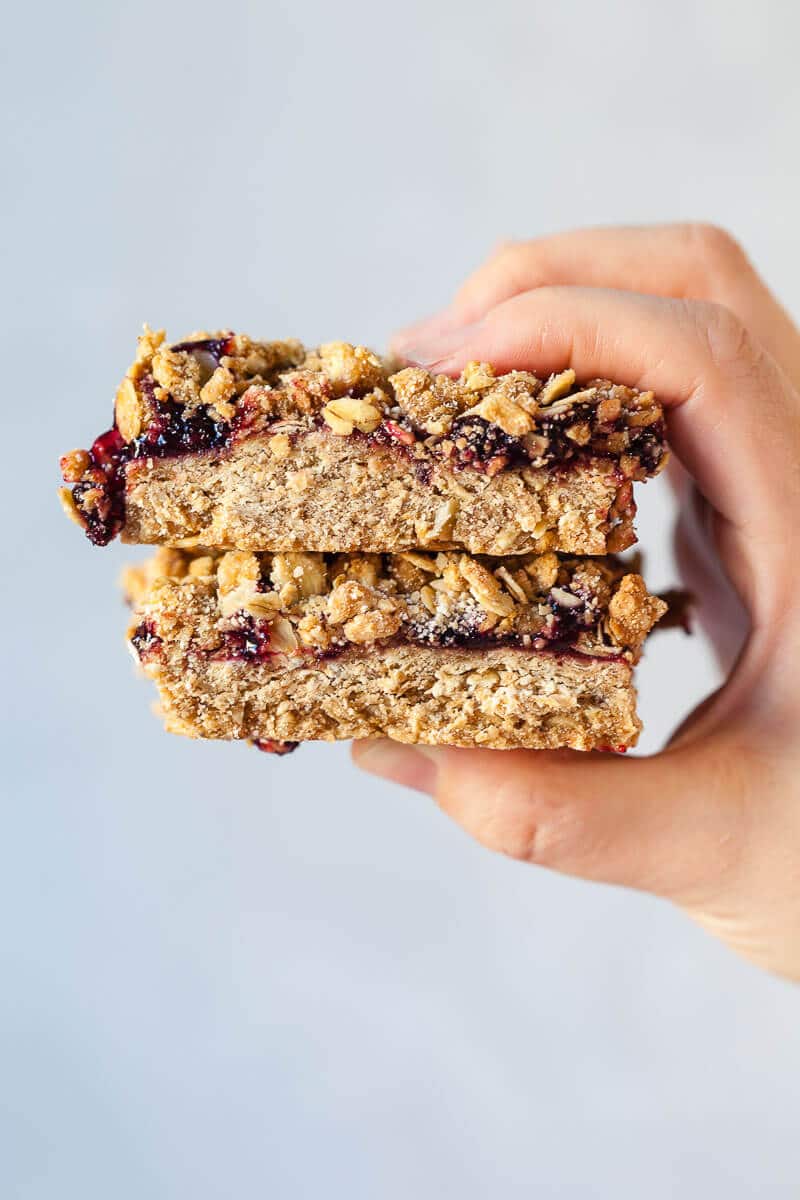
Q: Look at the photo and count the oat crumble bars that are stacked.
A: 2